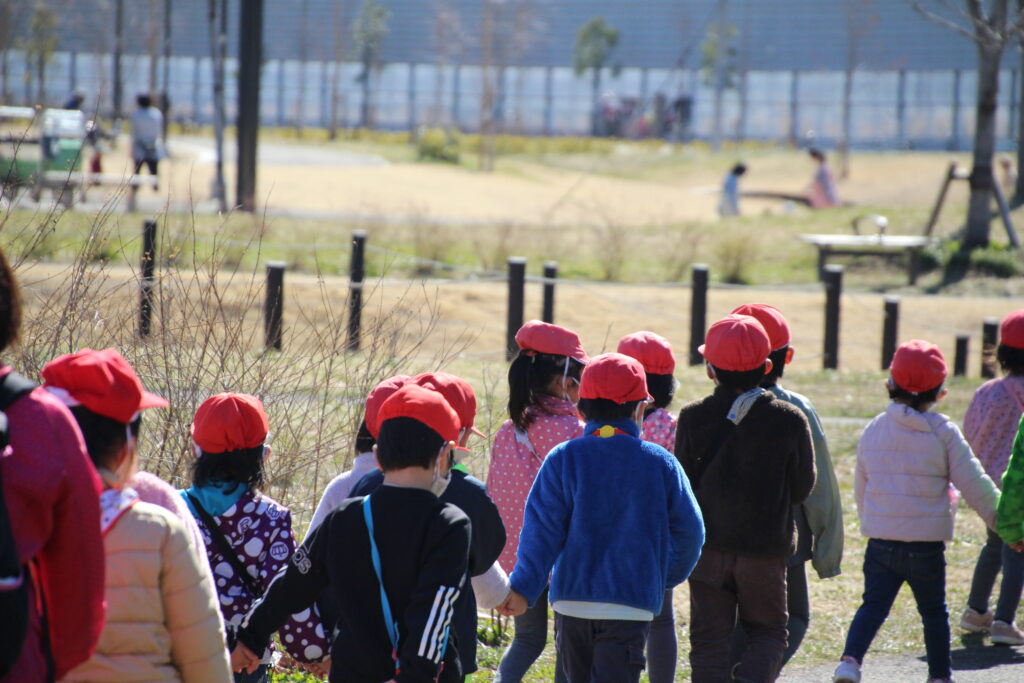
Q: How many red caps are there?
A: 12